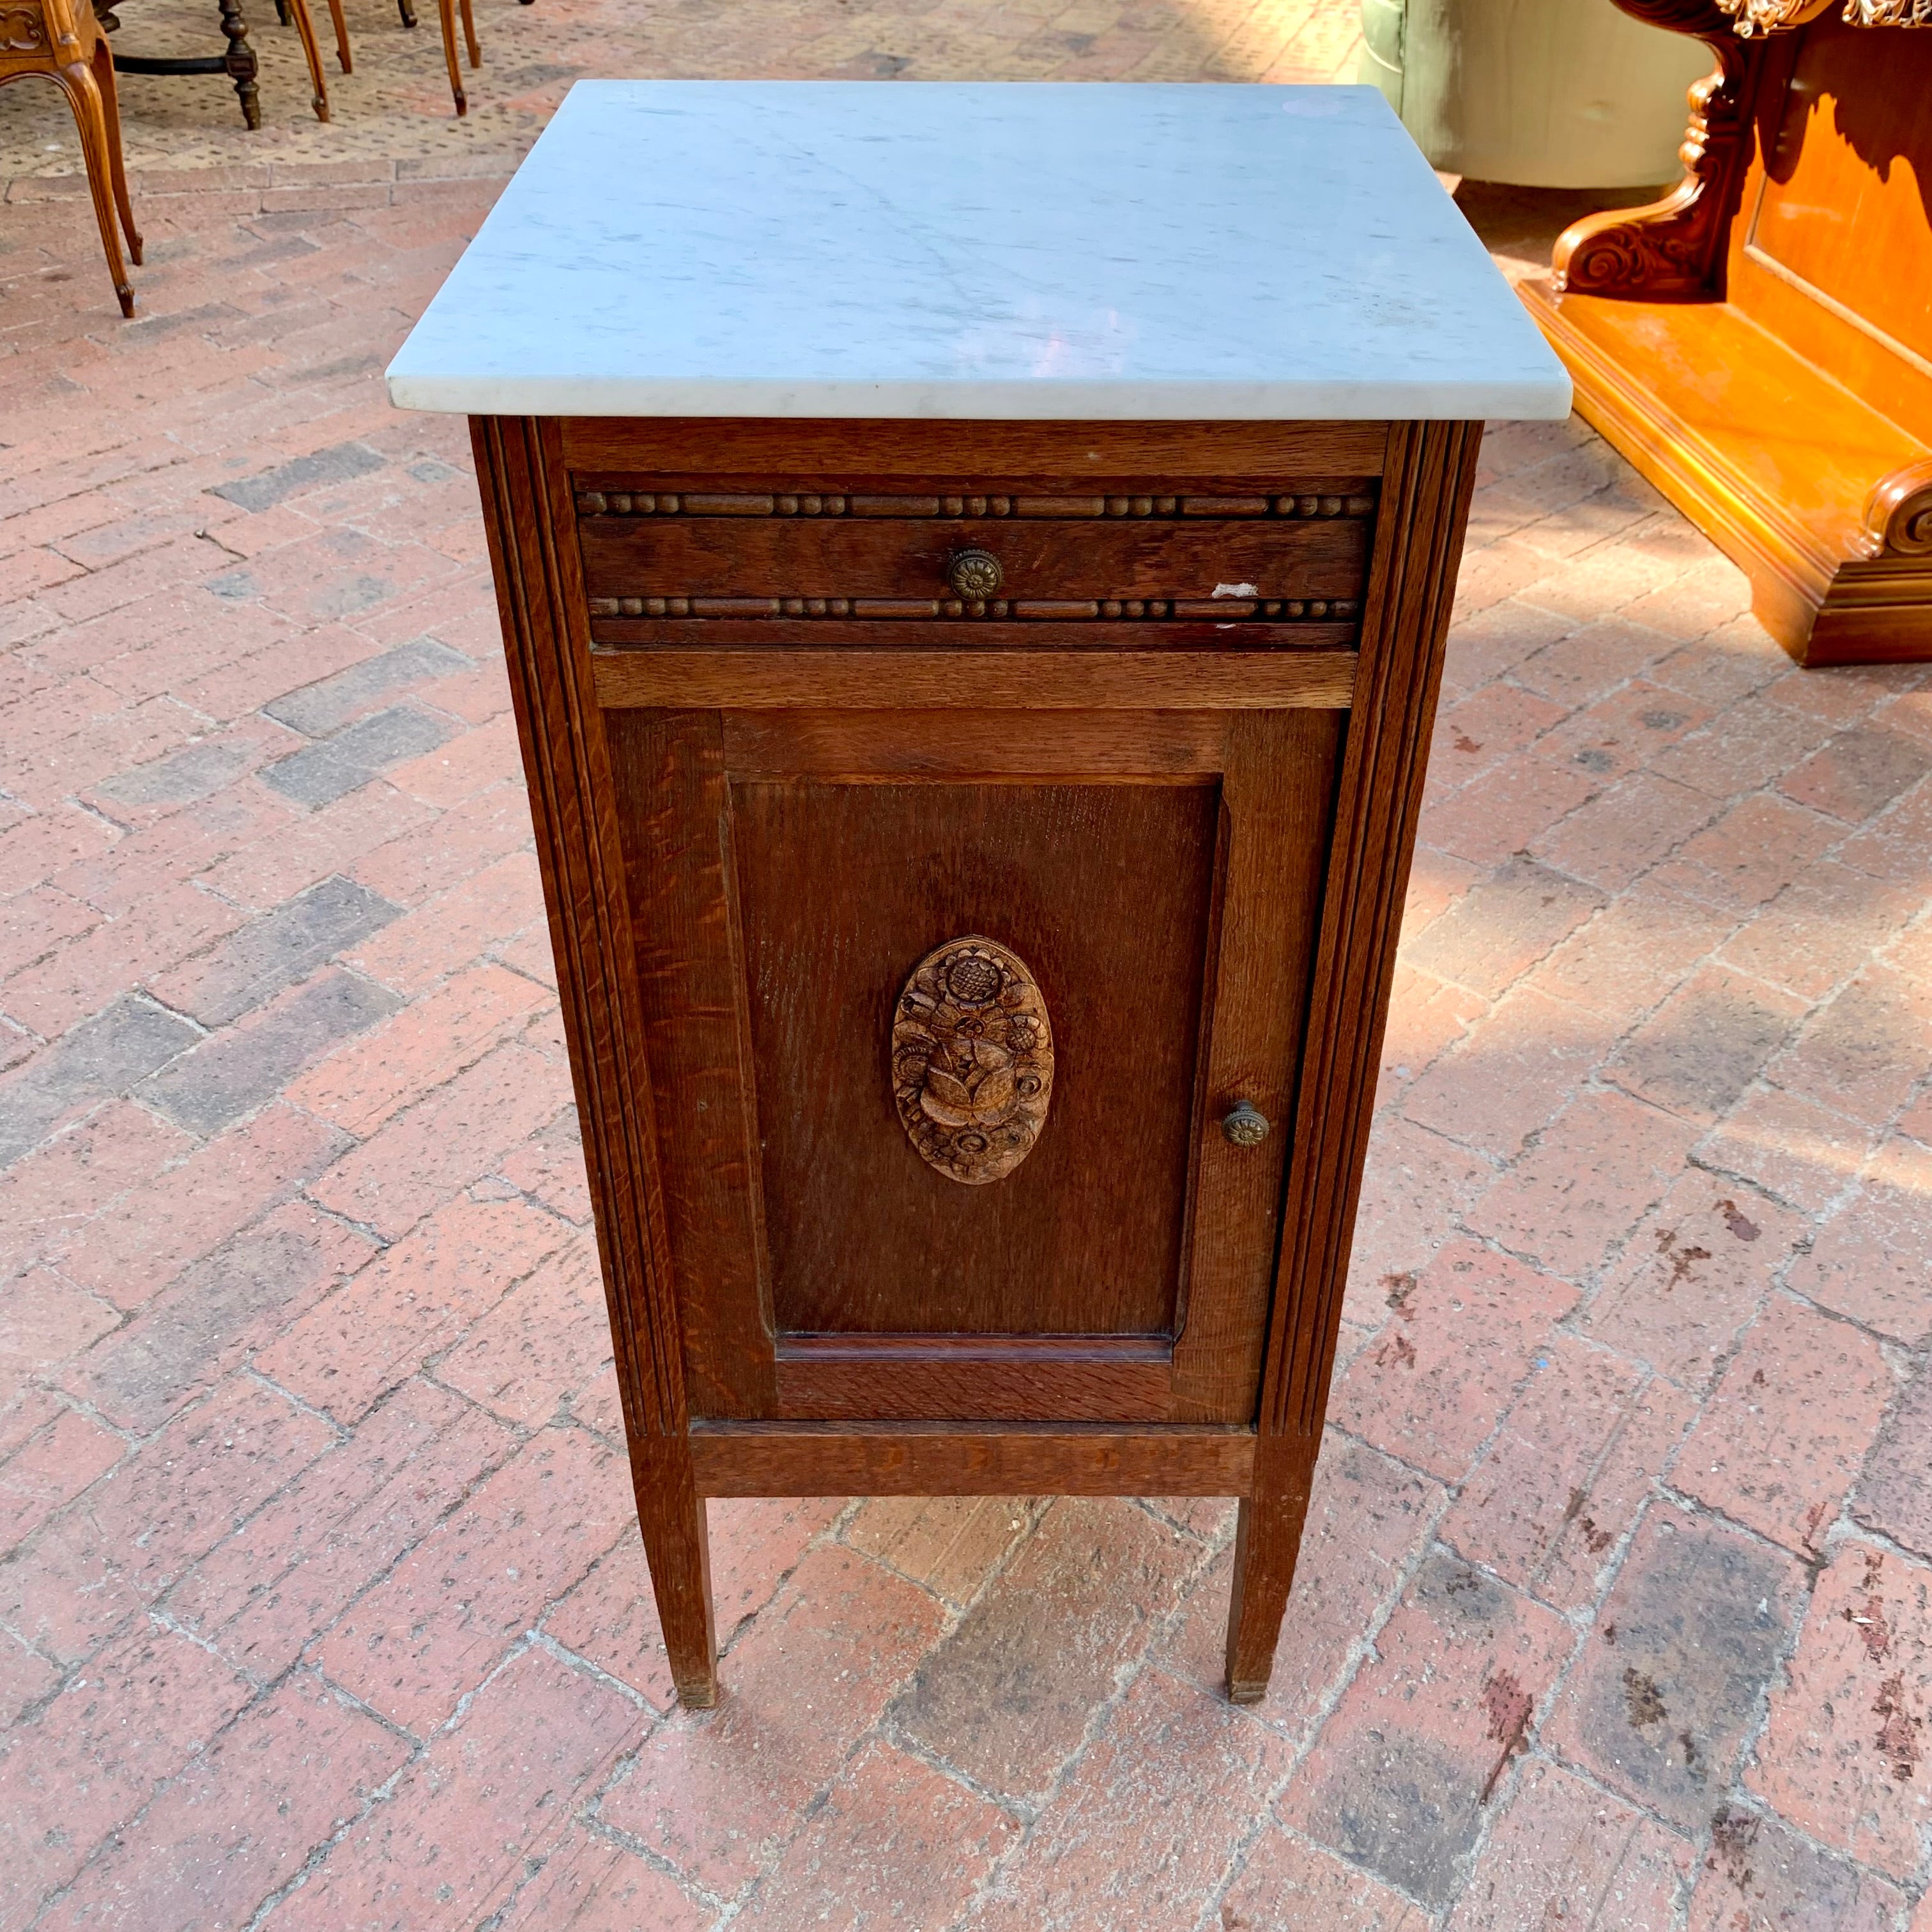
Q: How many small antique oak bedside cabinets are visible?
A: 1